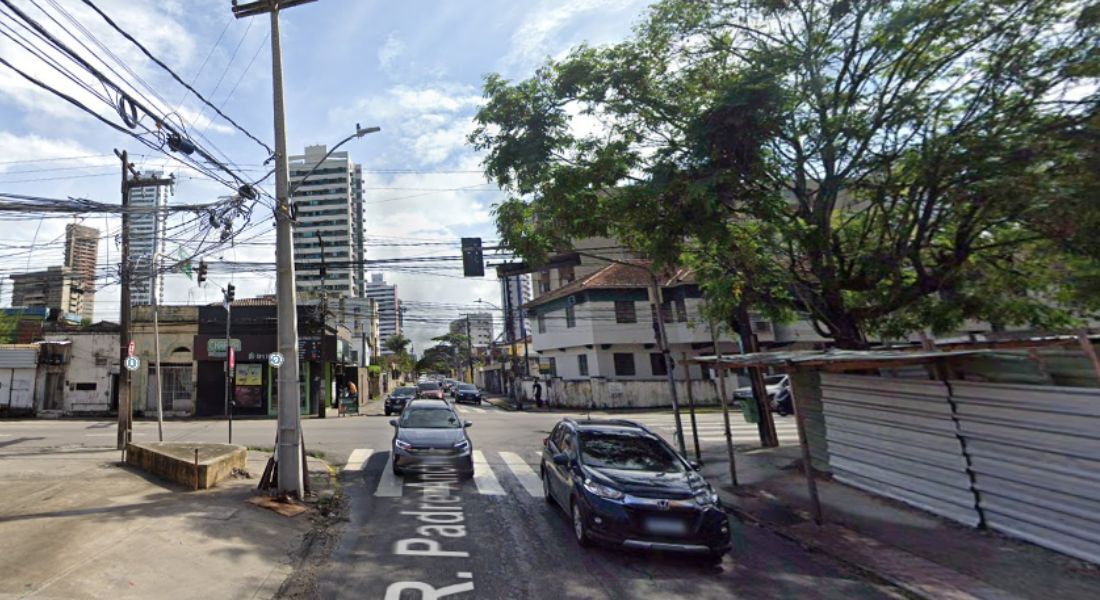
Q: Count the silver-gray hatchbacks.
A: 1